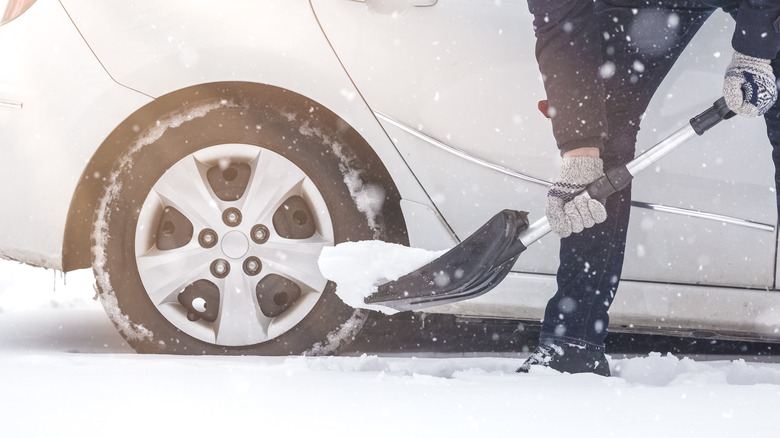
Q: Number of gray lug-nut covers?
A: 5